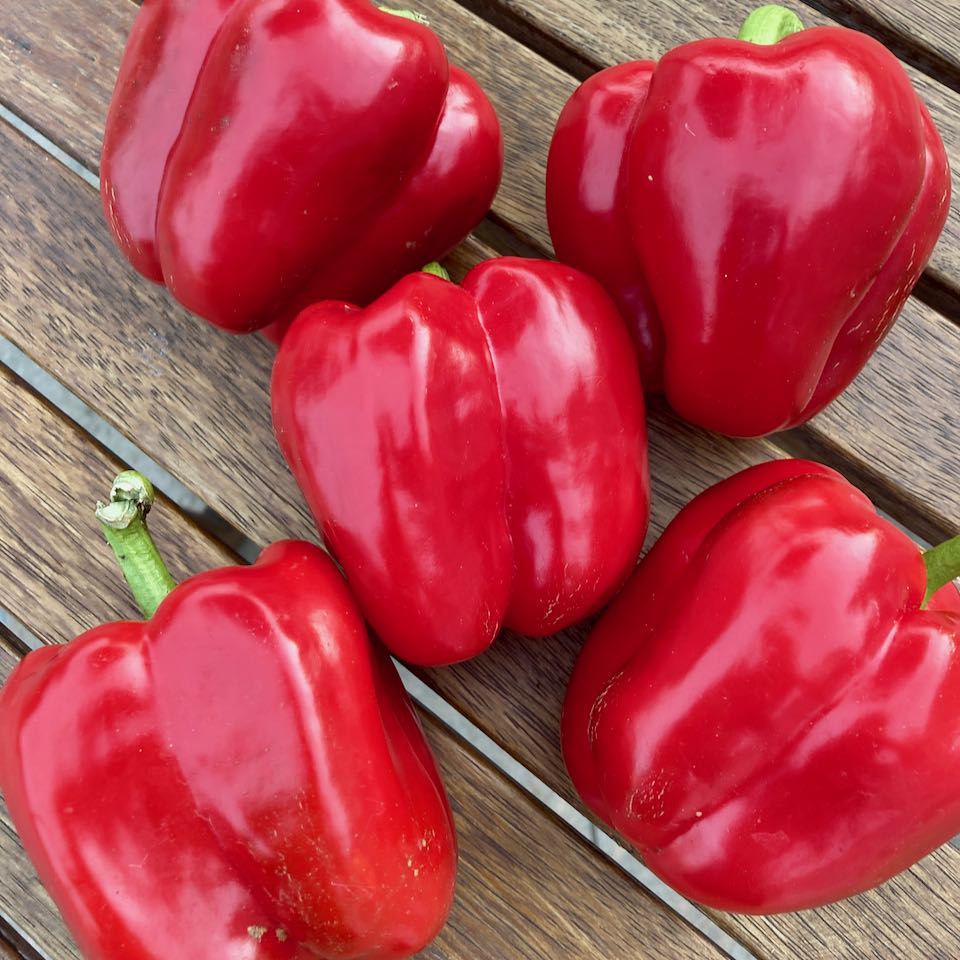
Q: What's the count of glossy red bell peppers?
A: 5